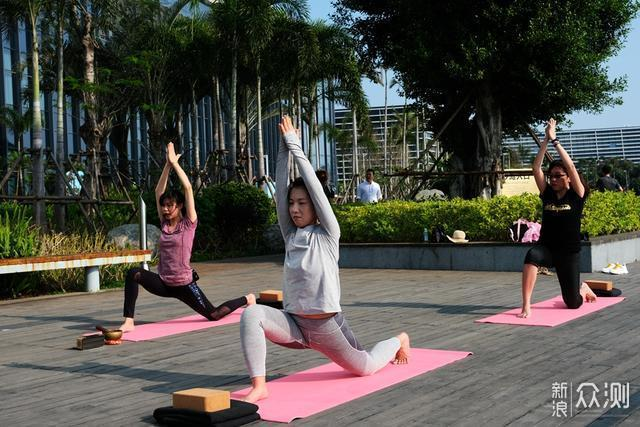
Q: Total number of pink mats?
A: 3